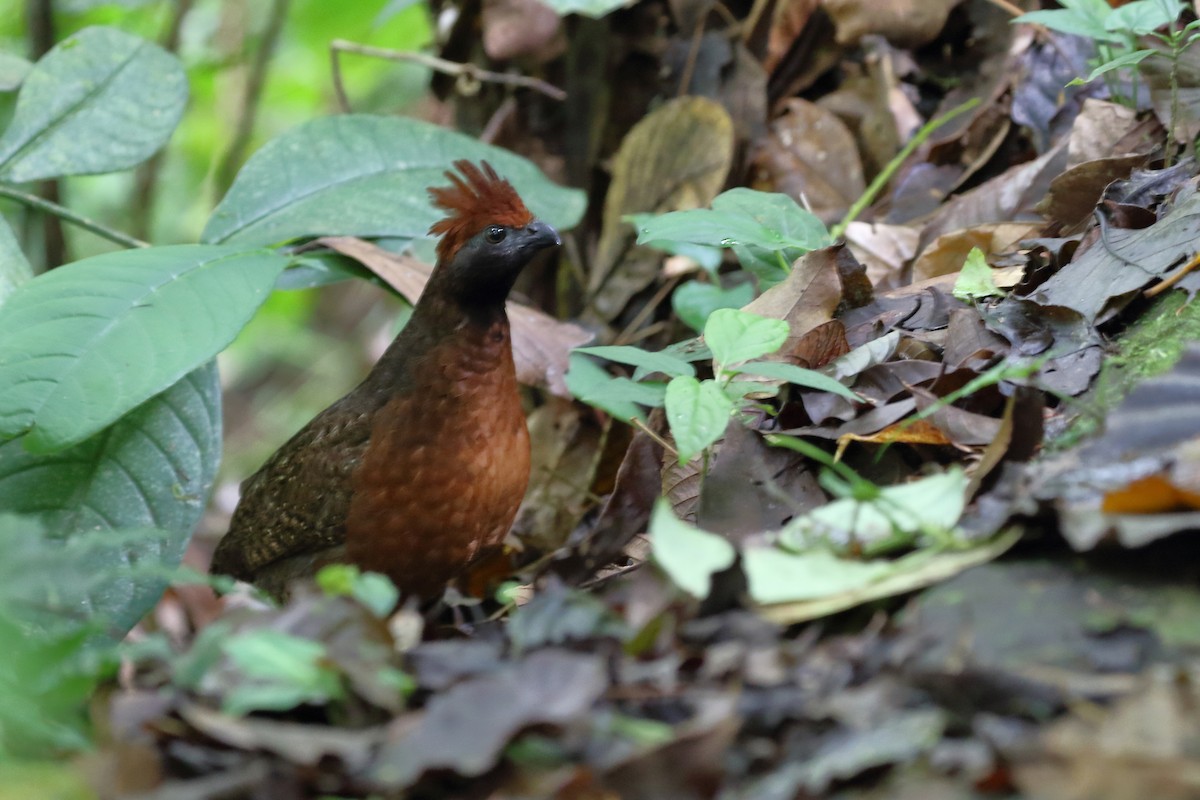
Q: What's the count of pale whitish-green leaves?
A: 3